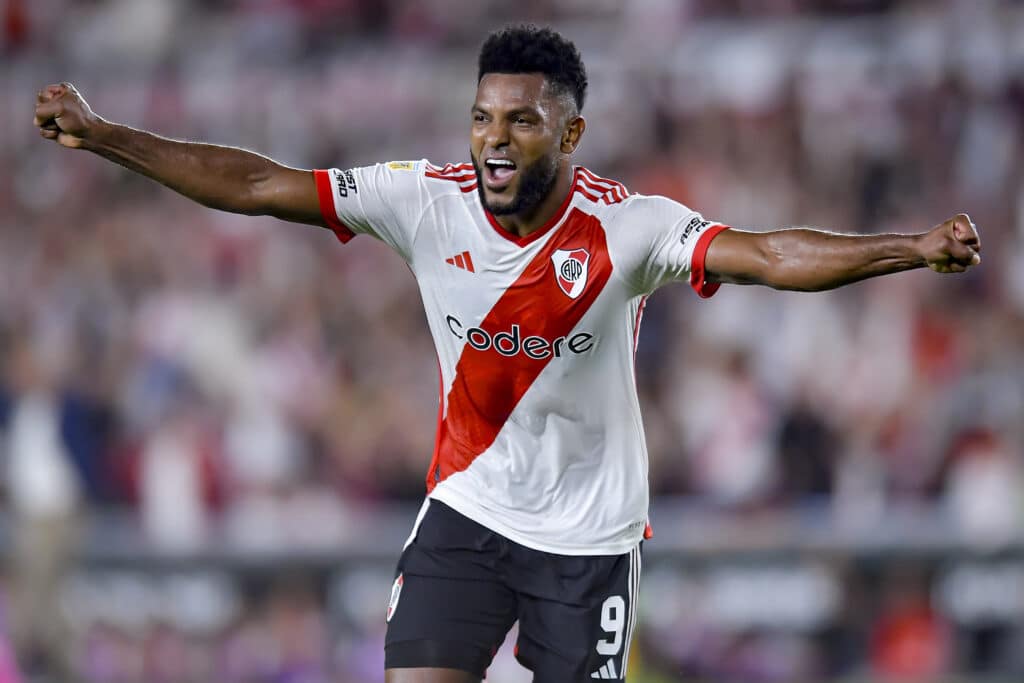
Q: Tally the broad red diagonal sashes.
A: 1